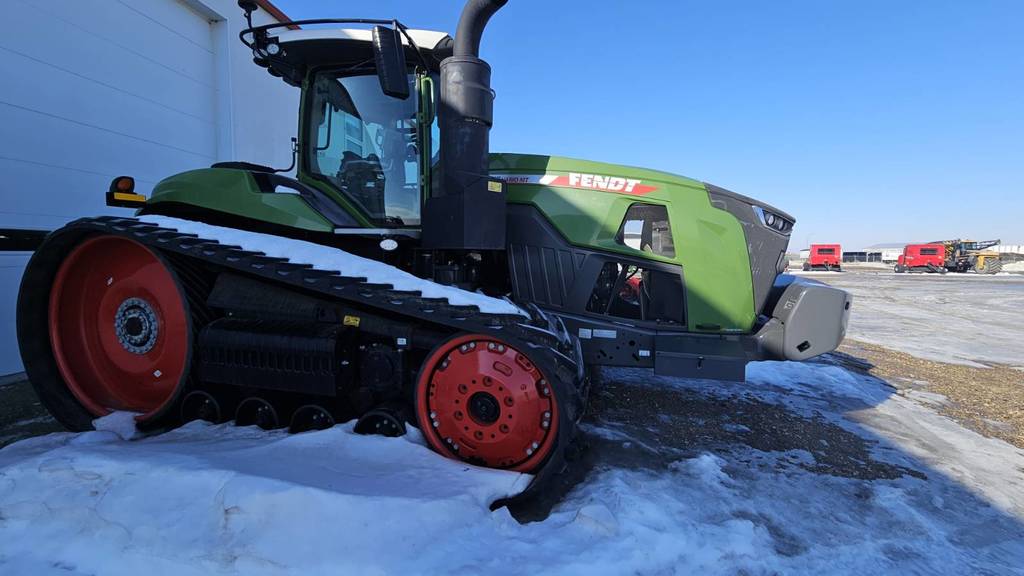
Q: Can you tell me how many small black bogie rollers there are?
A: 4